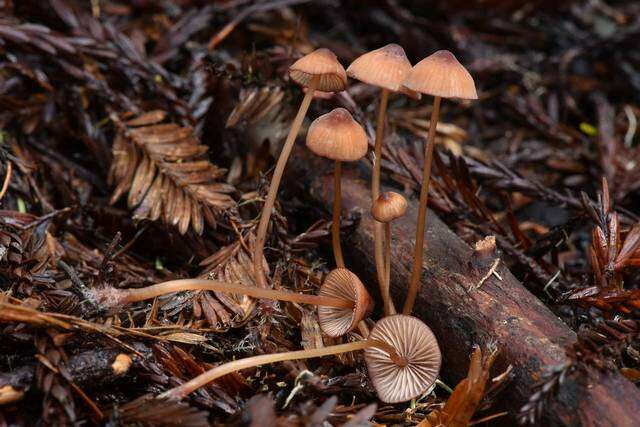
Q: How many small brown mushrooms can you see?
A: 7